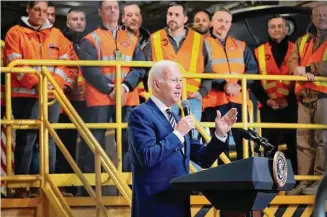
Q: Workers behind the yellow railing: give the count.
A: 10